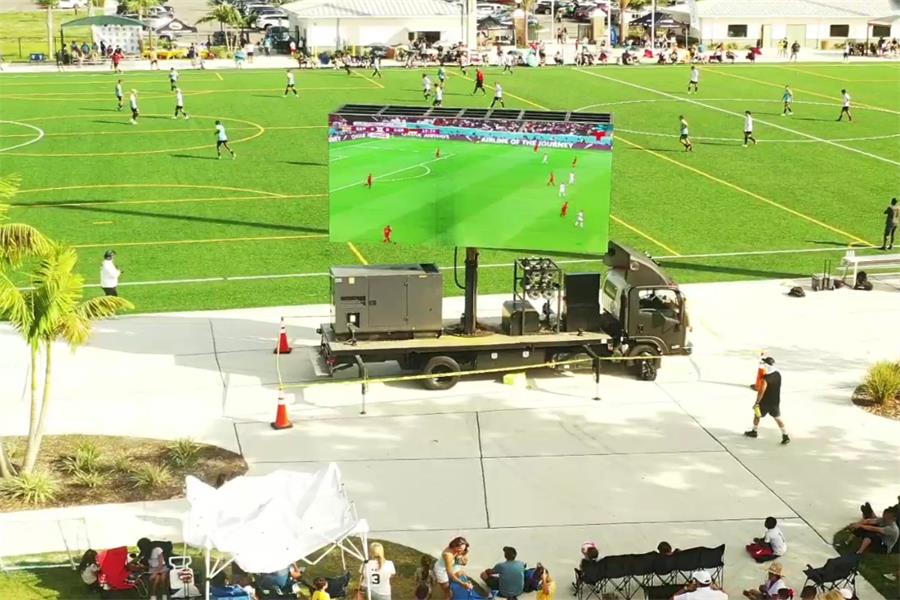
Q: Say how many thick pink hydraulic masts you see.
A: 0